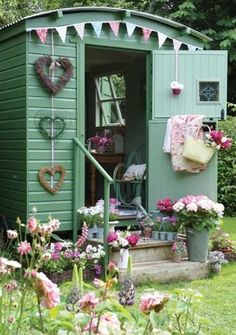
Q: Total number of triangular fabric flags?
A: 10